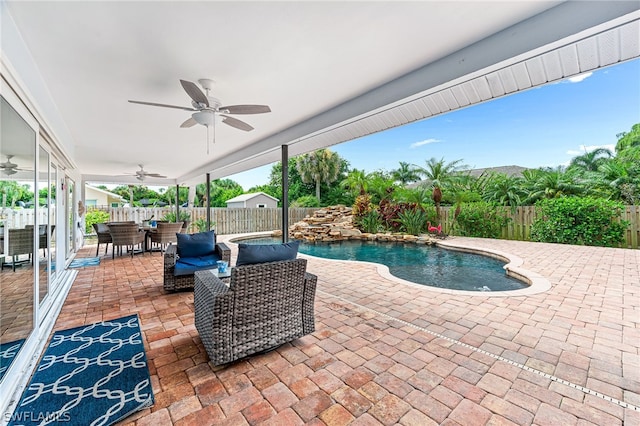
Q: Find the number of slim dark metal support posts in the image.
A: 3